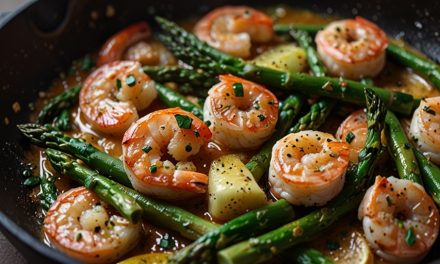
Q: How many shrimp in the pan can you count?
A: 11